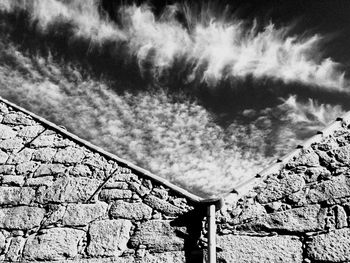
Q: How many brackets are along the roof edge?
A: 6